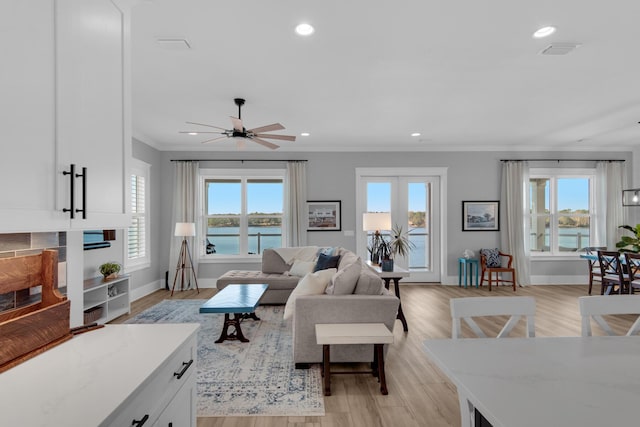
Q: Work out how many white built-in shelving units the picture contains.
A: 1